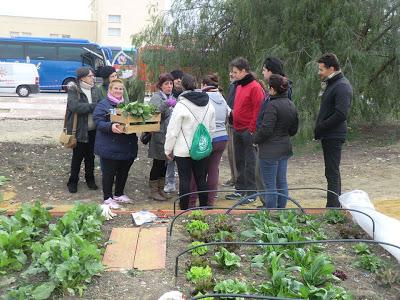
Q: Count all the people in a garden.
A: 12